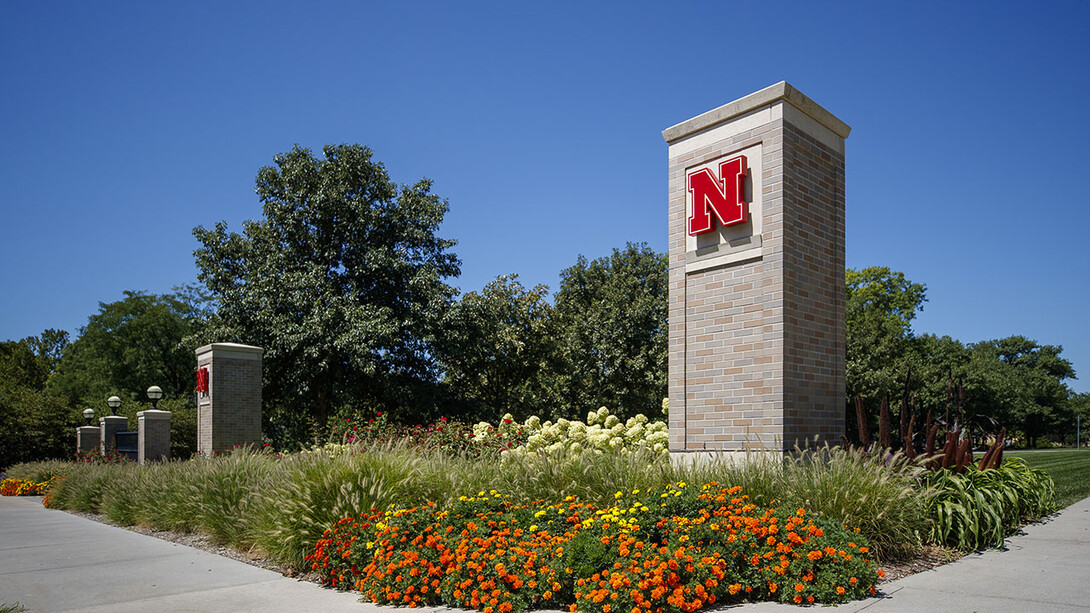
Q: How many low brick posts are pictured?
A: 3